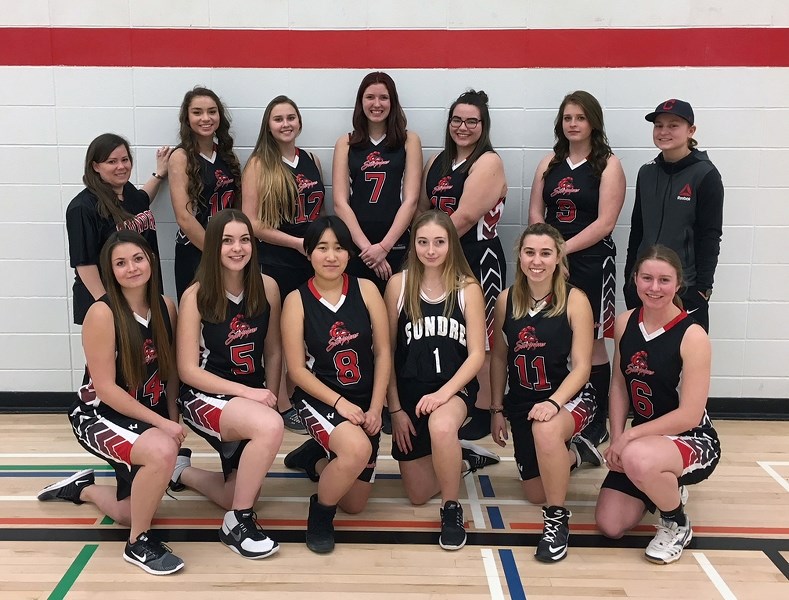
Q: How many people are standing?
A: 7